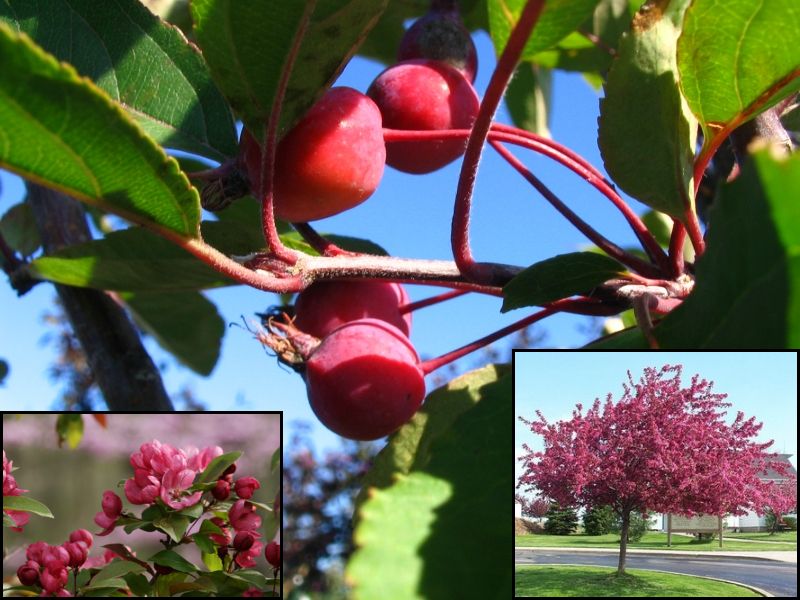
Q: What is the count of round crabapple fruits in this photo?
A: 5